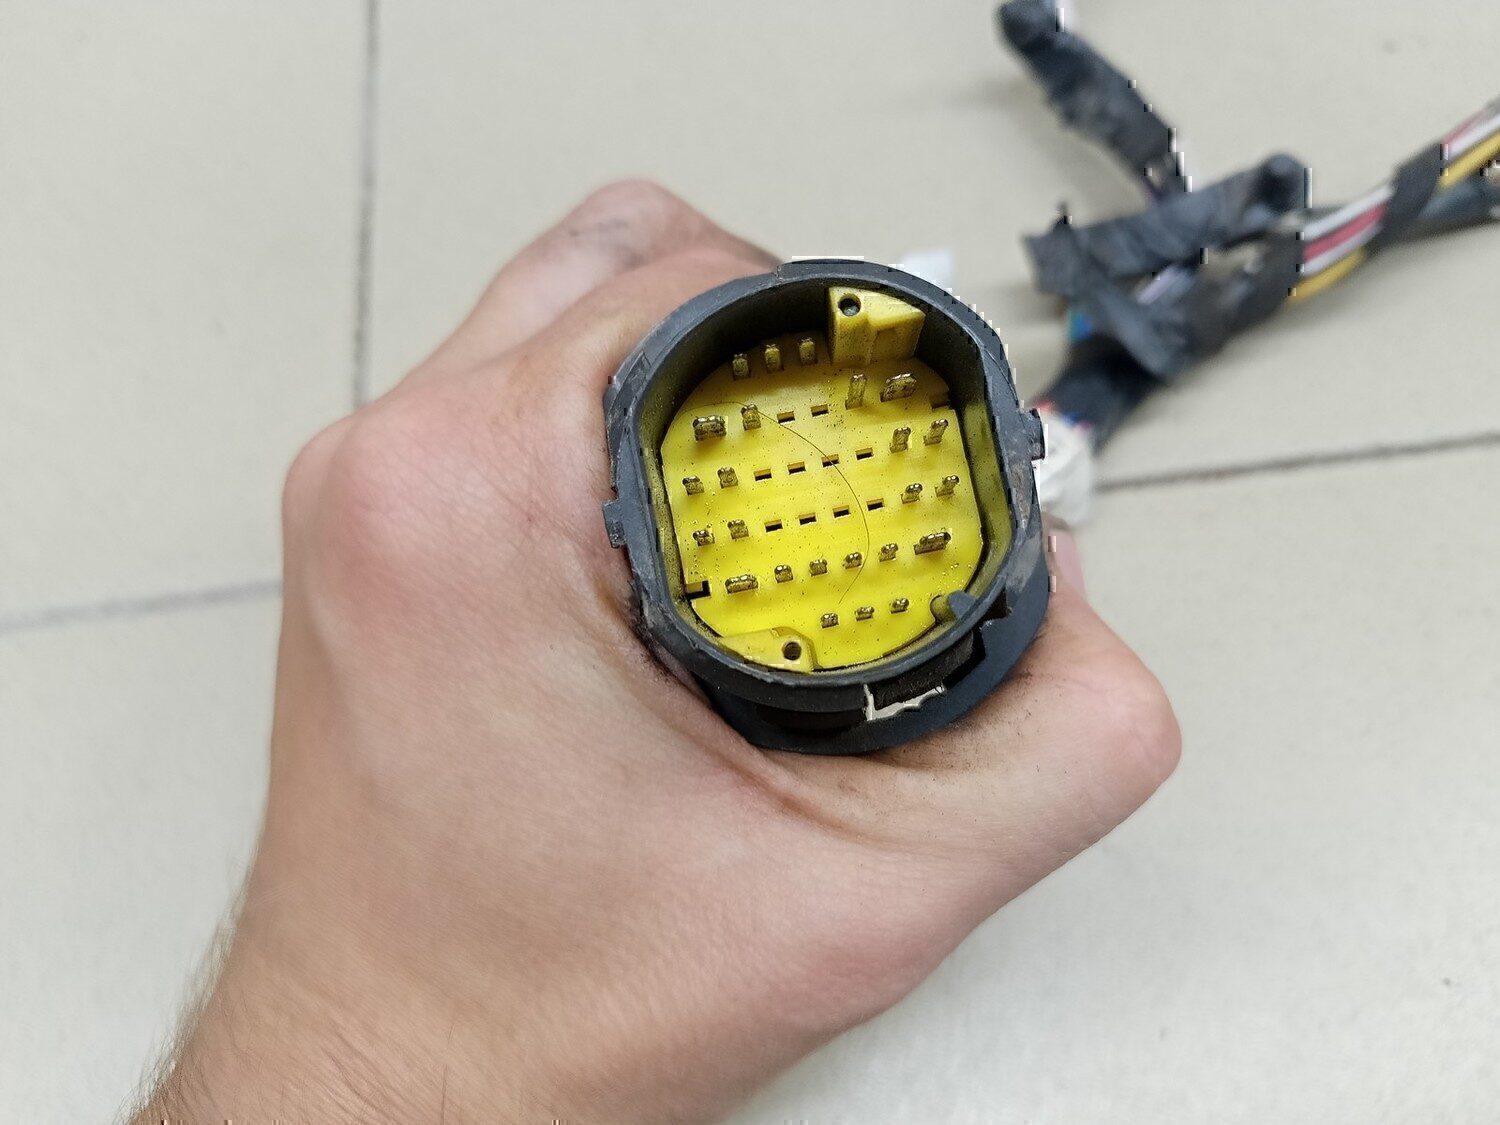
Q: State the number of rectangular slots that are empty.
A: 10